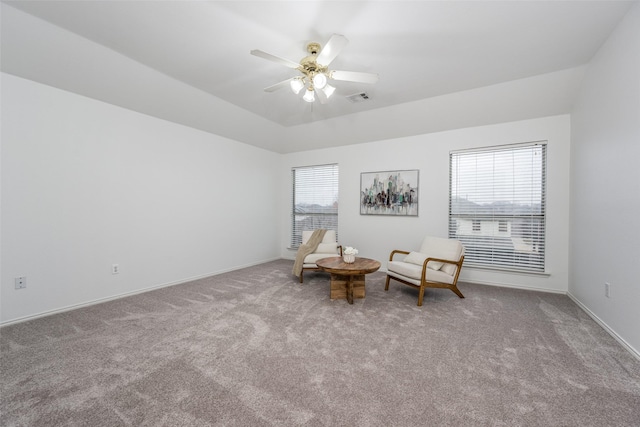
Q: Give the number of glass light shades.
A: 4